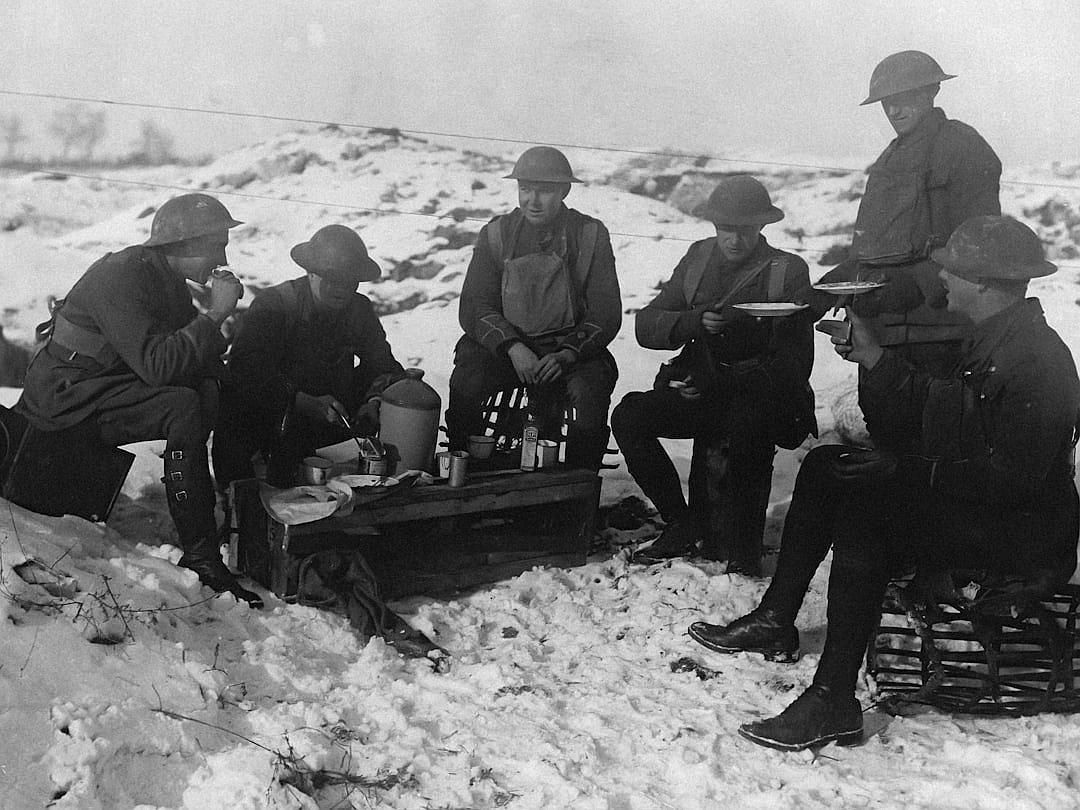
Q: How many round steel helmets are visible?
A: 6